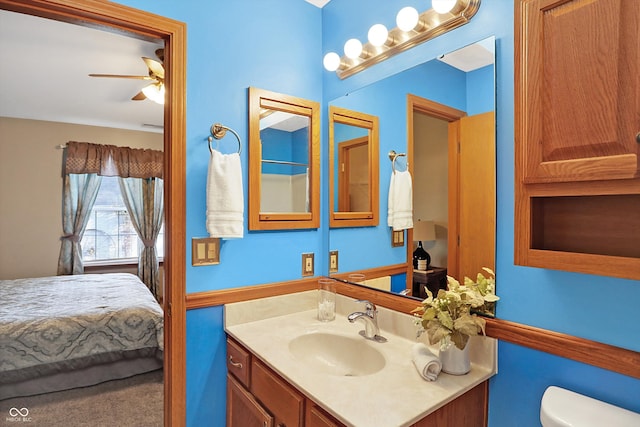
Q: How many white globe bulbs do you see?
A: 5